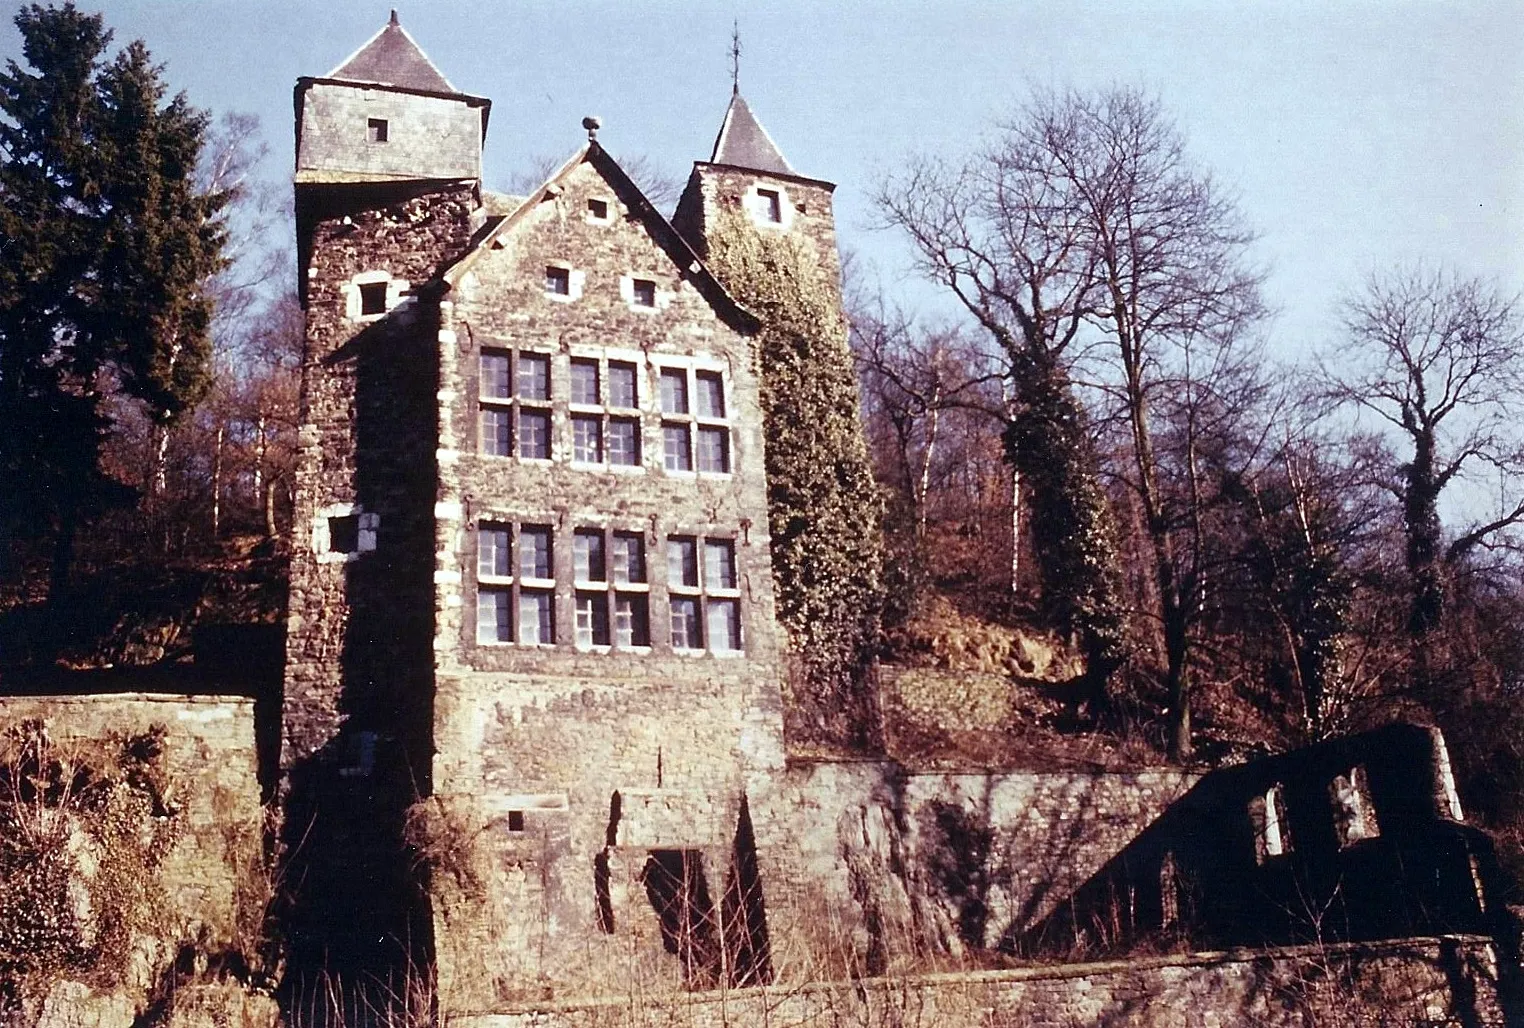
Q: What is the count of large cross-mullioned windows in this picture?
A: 6